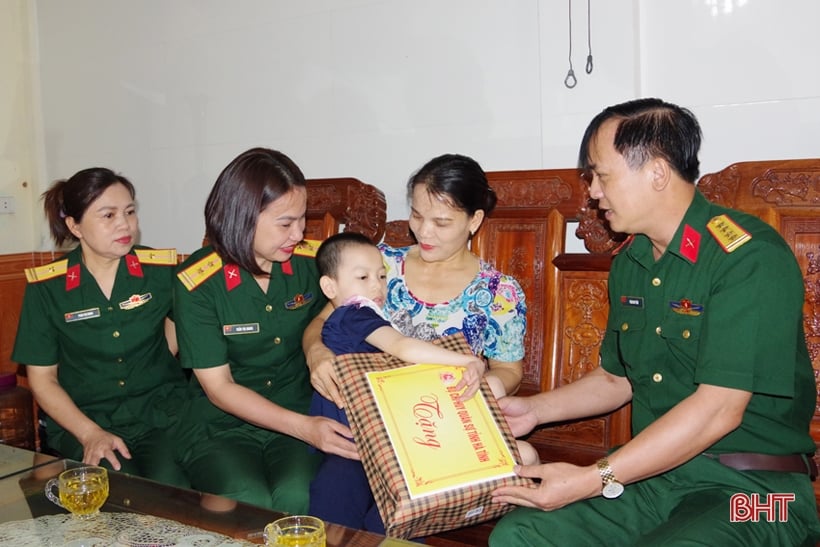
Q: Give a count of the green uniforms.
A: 3